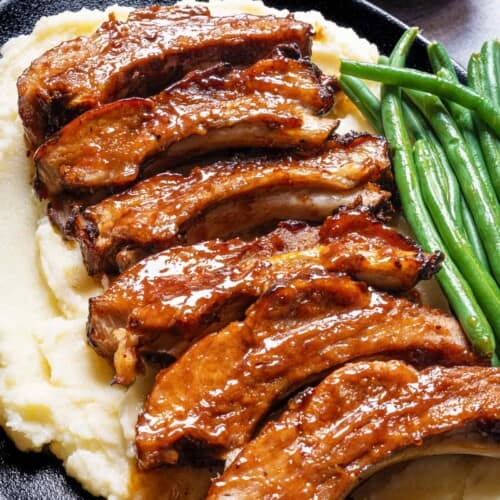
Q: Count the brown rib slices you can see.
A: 6